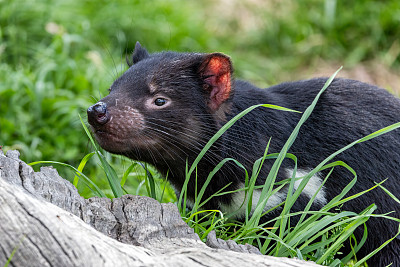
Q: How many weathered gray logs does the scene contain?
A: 1